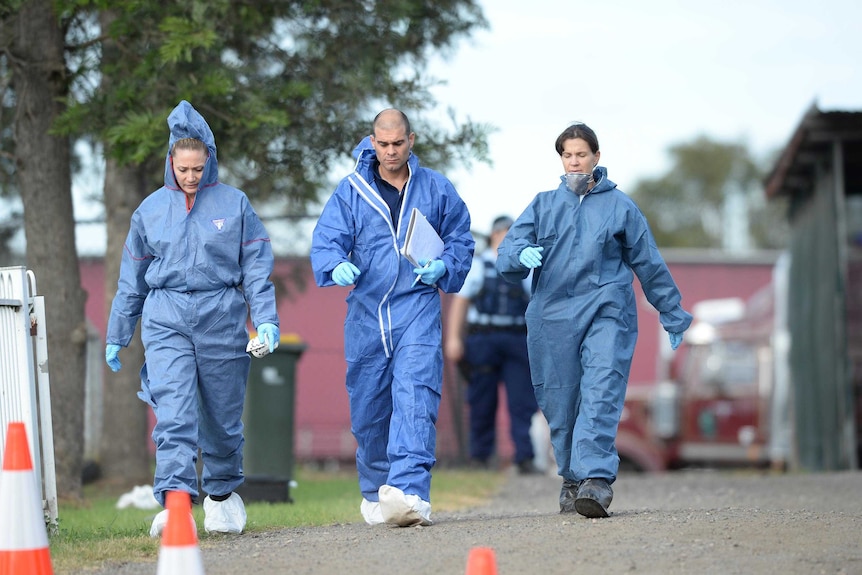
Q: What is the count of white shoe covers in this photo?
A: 4